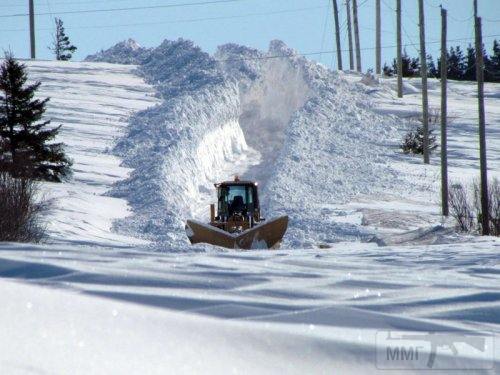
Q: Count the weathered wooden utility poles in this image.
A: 9